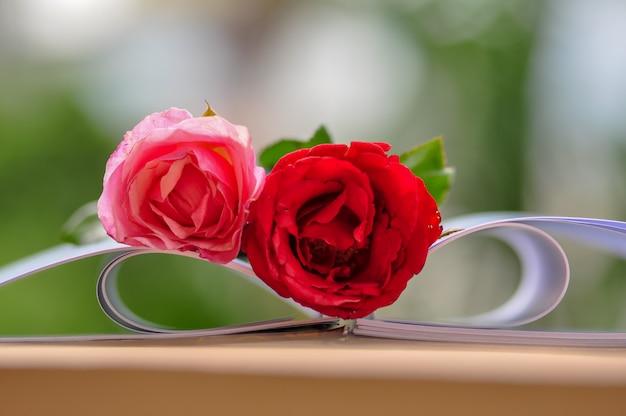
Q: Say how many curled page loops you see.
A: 2